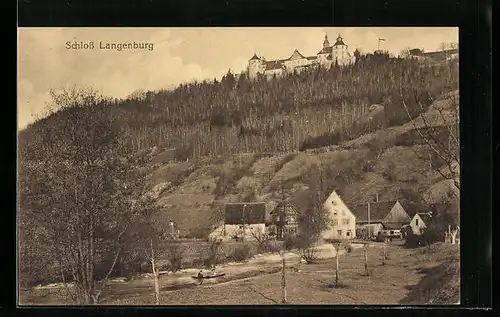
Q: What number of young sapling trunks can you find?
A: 5